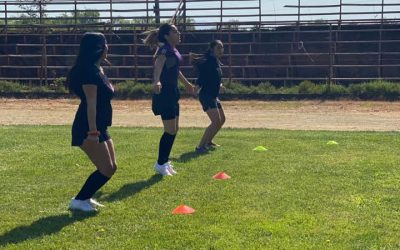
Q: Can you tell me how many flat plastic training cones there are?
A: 4